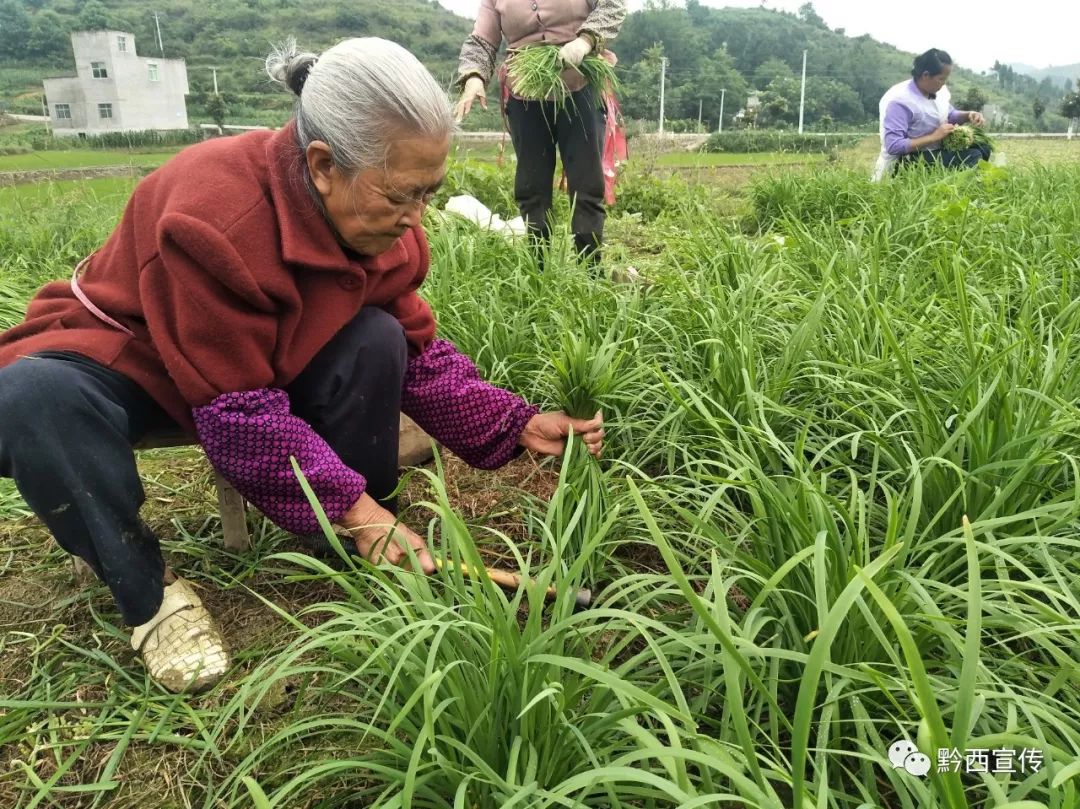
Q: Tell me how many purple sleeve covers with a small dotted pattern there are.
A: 2